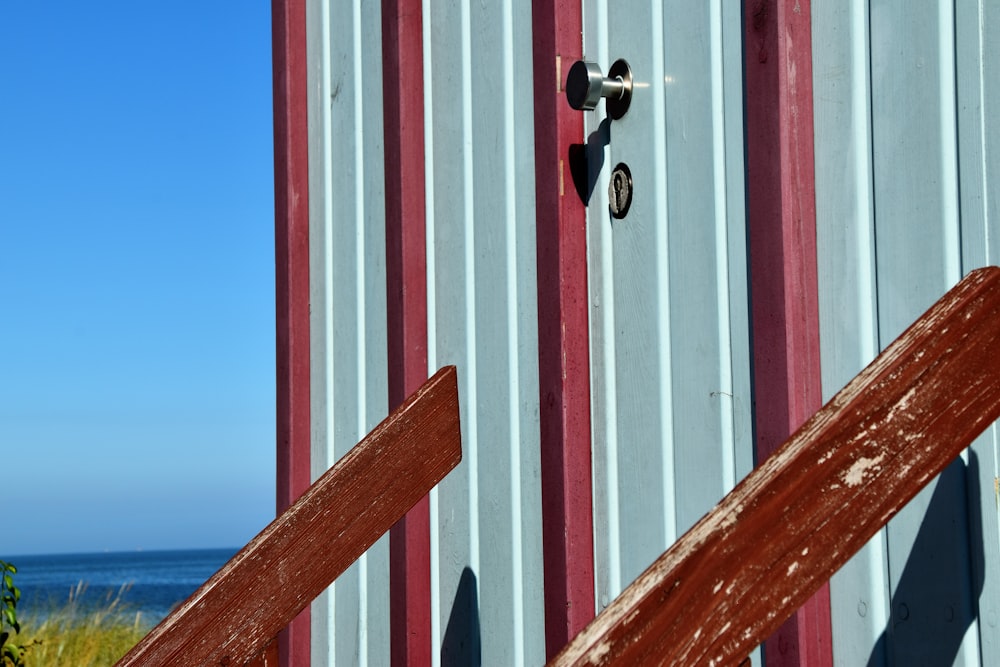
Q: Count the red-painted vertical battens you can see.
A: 4